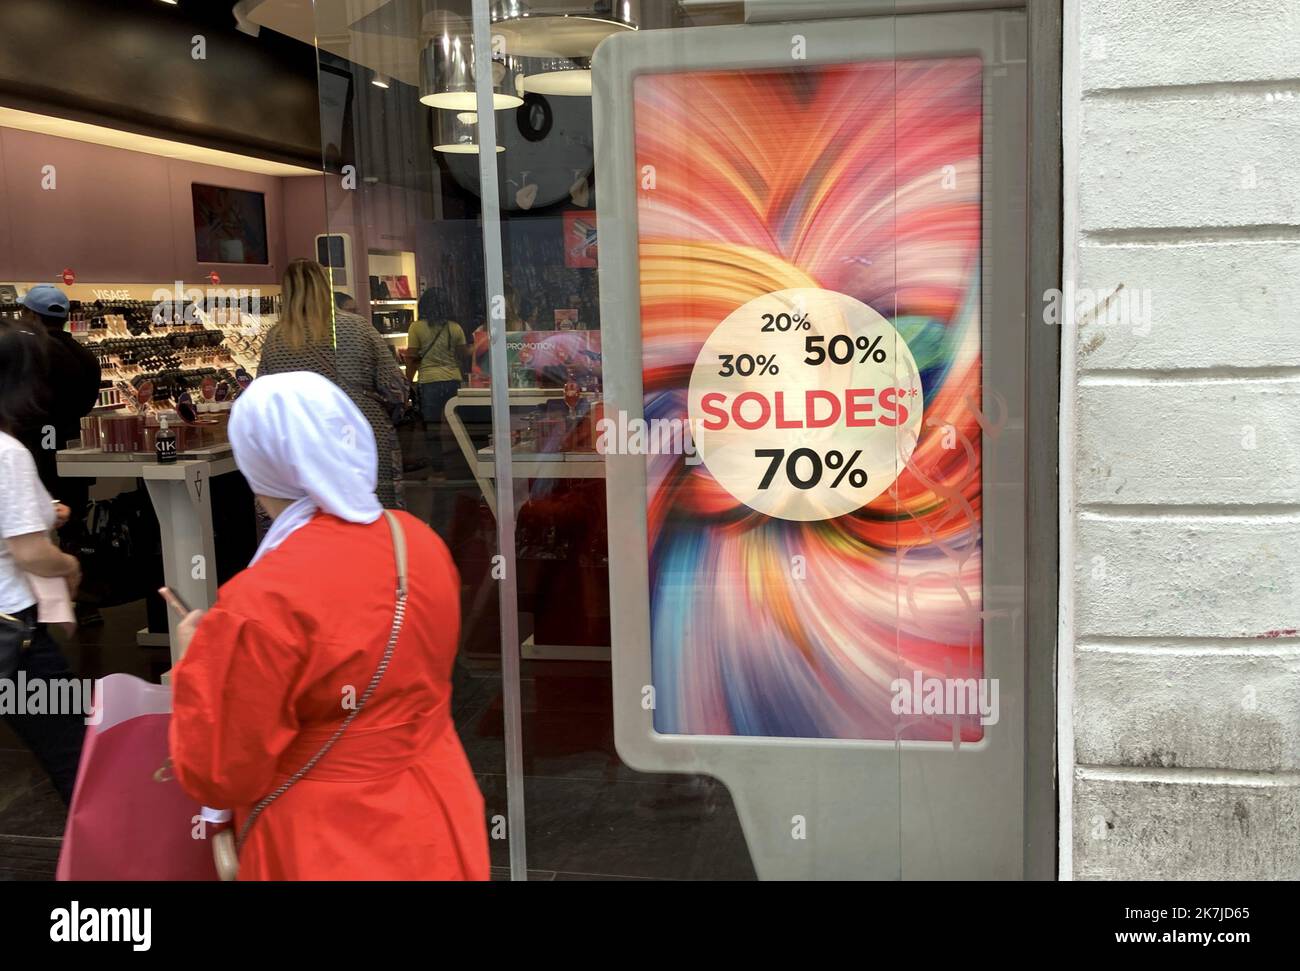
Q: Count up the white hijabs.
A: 1